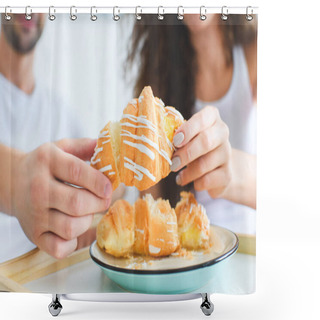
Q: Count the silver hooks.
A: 12